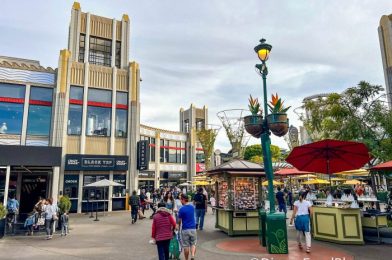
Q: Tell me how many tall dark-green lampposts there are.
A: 1